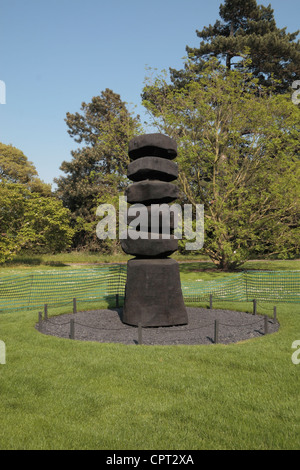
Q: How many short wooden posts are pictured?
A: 11